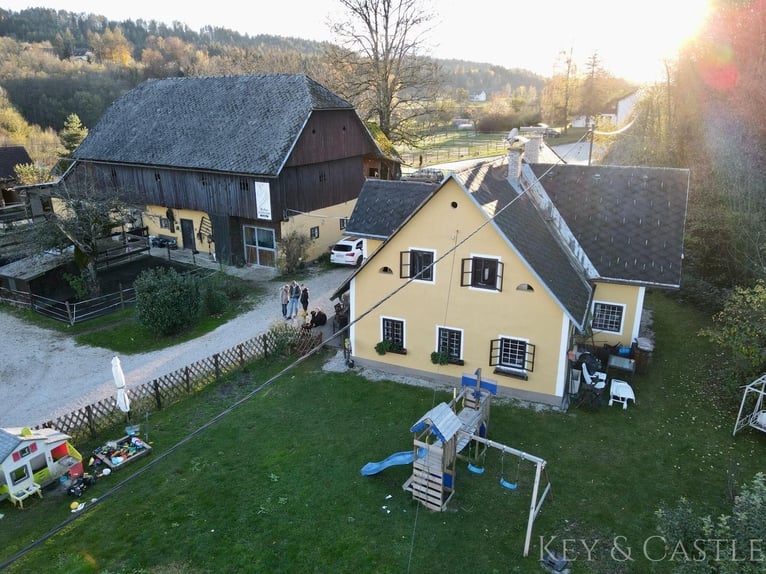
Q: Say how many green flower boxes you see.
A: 2